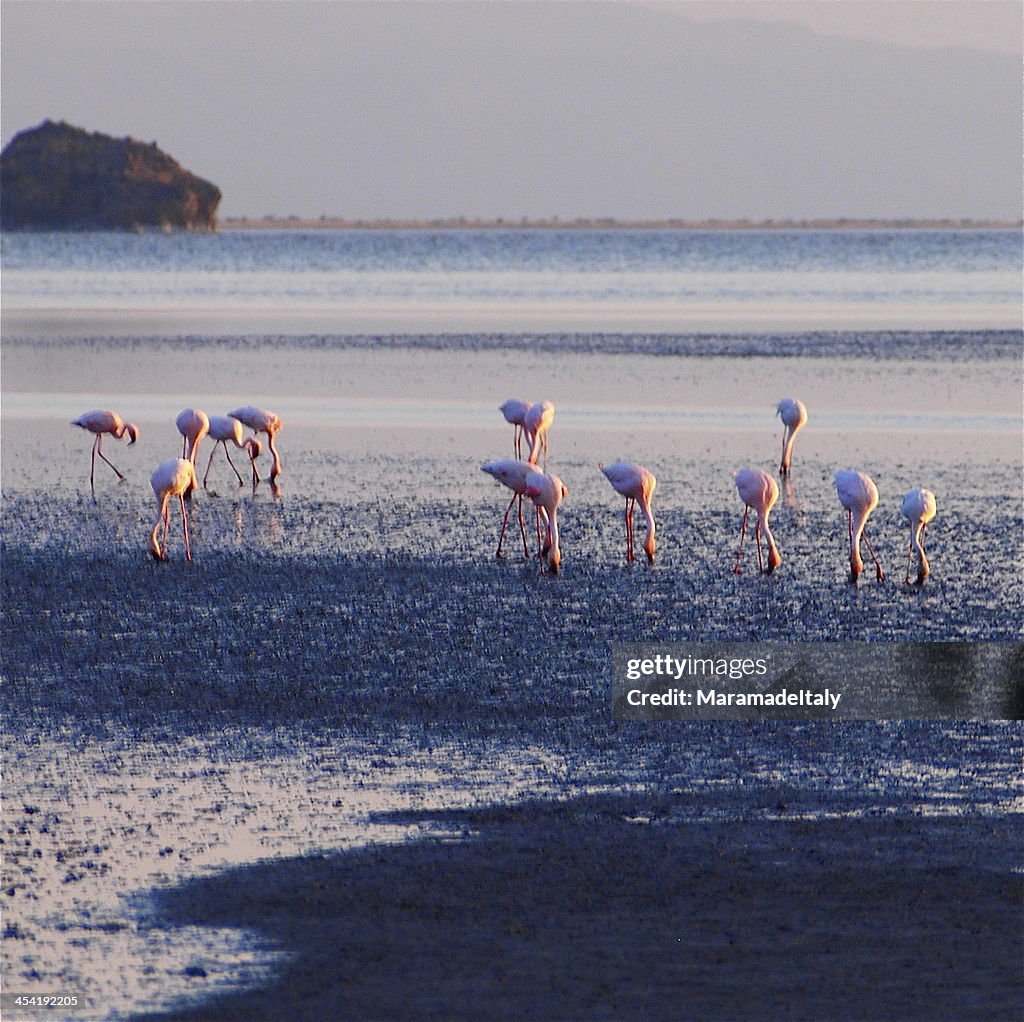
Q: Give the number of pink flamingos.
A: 14